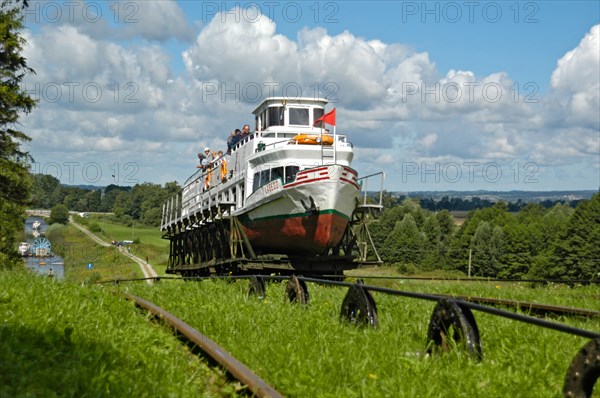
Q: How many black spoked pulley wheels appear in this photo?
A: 5